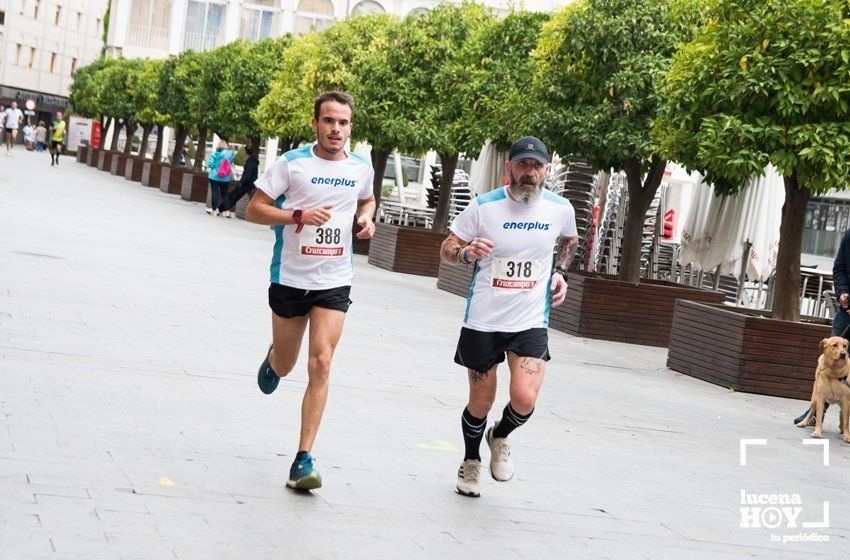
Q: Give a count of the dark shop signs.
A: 1